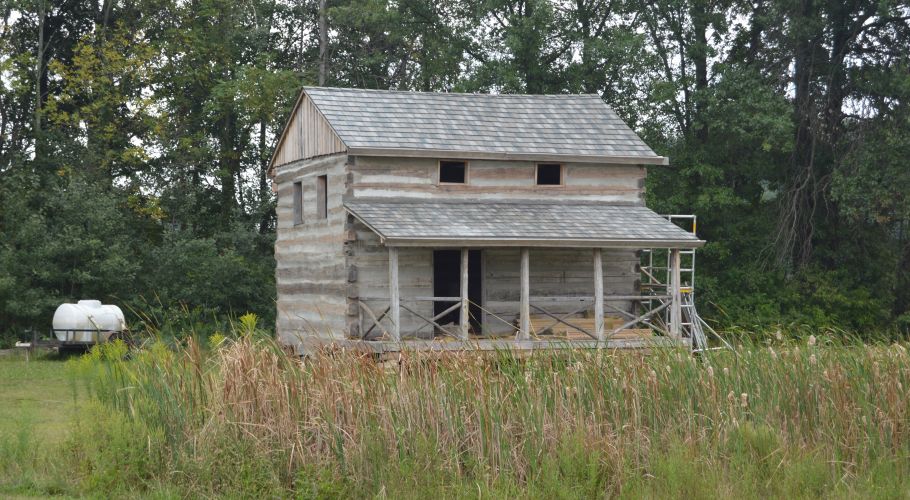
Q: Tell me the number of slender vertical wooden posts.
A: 5